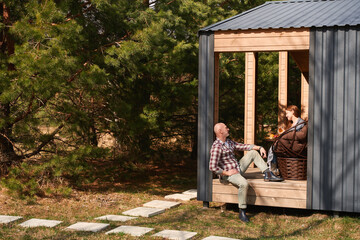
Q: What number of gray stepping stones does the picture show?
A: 11